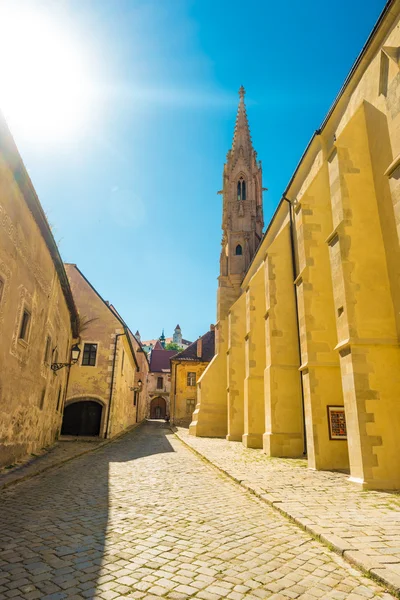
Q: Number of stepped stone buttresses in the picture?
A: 6